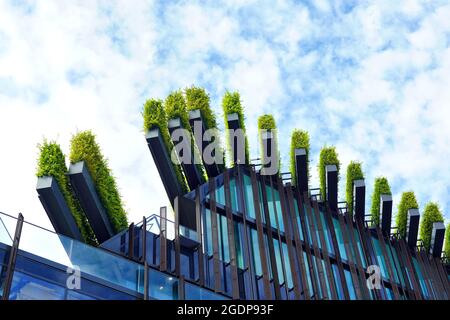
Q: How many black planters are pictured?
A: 13